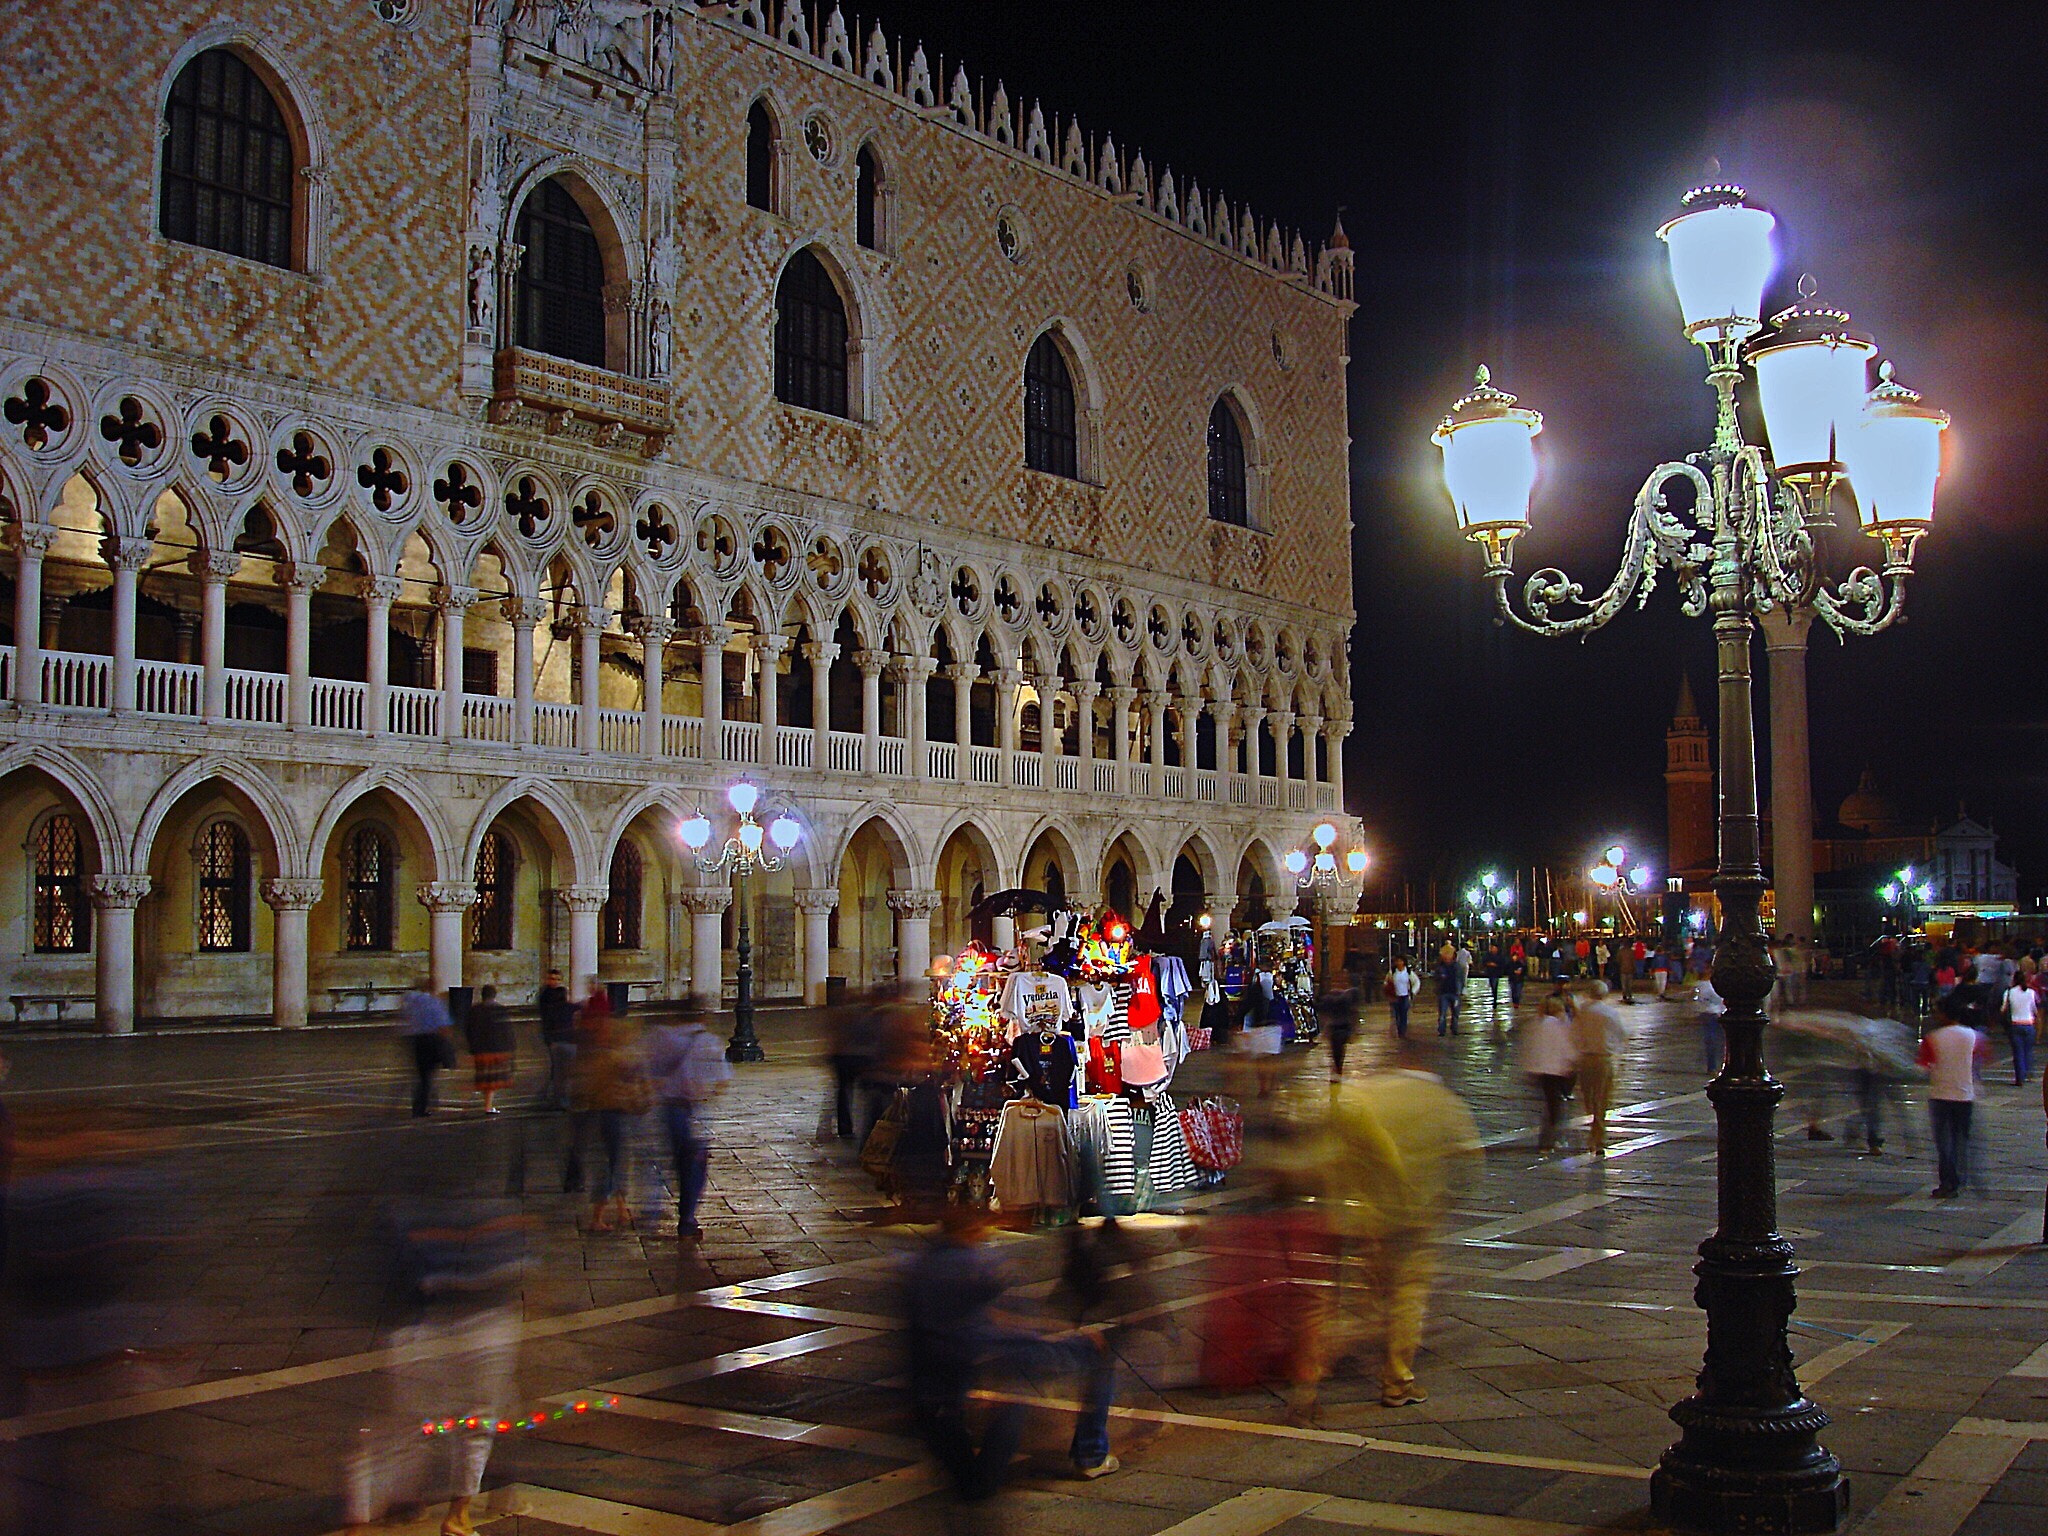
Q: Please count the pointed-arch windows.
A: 7